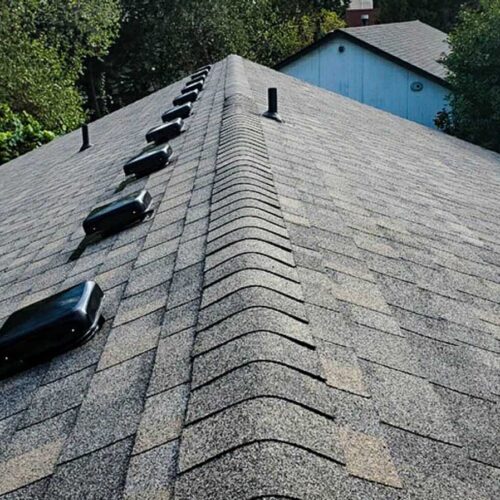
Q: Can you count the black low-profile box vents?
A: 10